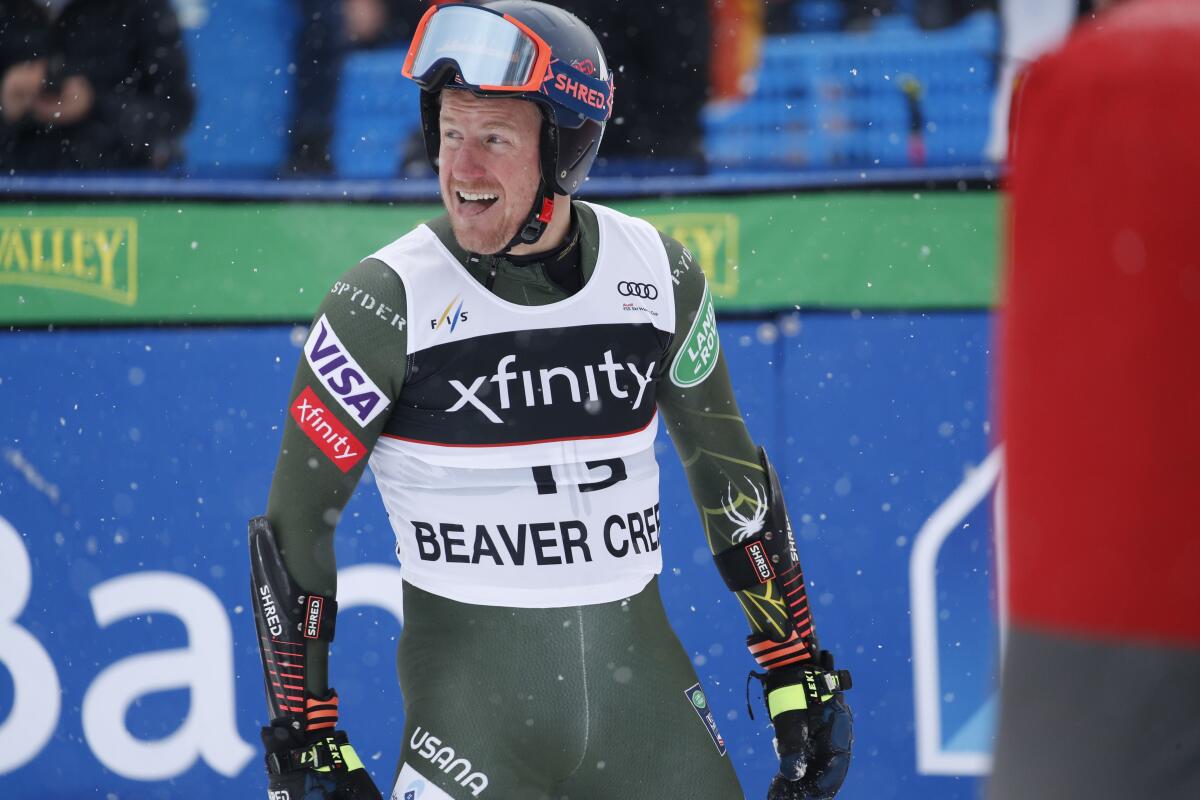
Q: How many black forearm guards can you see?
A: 2